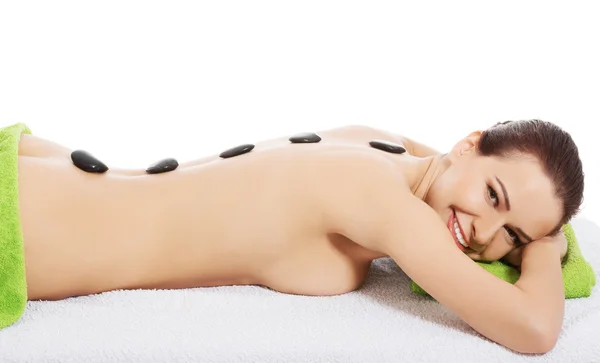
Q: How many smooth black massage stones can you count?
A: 5